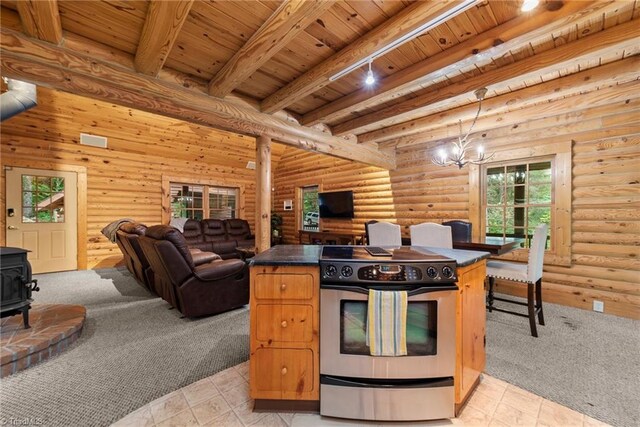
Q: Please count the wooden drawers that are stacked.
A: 3